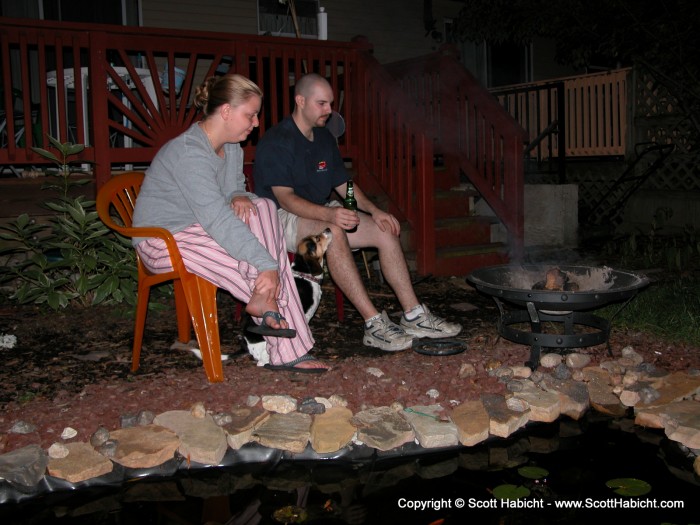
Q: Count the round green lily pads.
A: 3